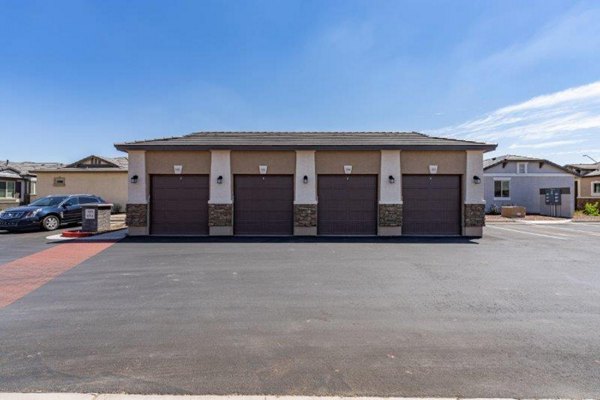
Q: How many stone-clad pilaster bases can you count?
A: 5